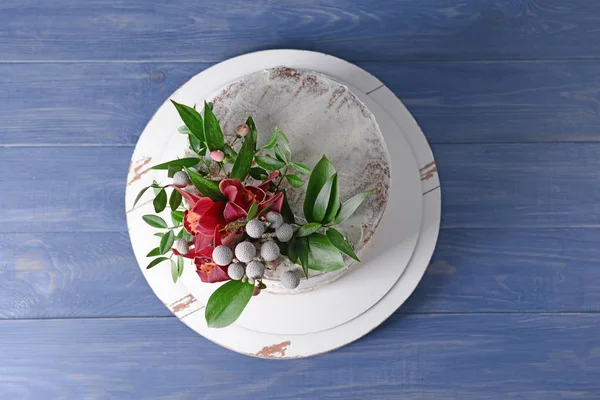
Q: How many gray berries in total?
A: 11